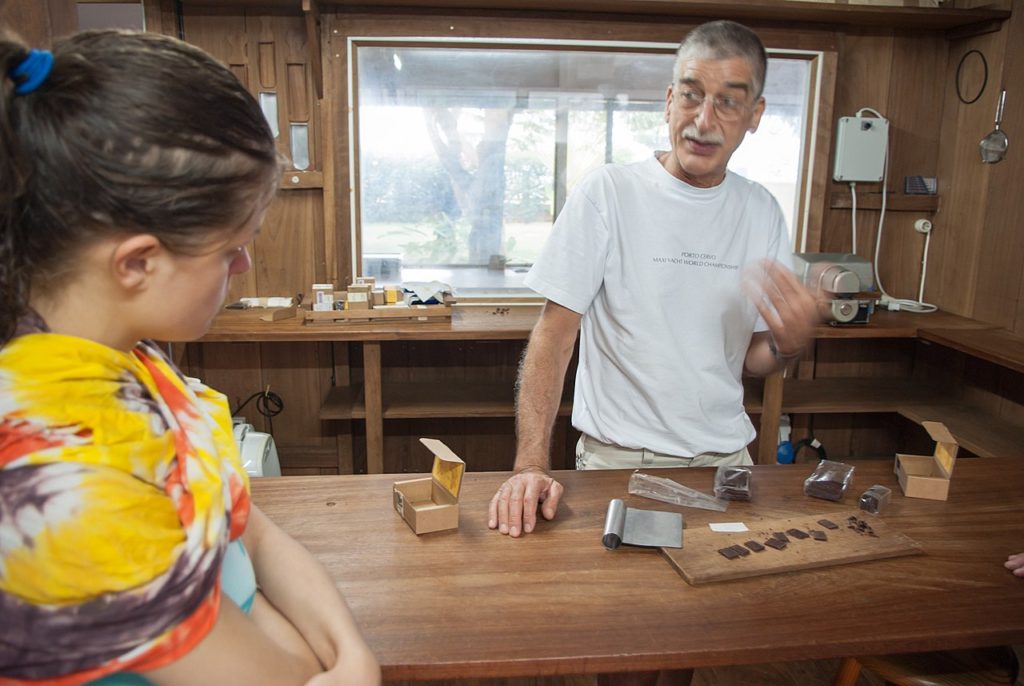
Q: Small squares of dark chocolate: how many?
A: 8